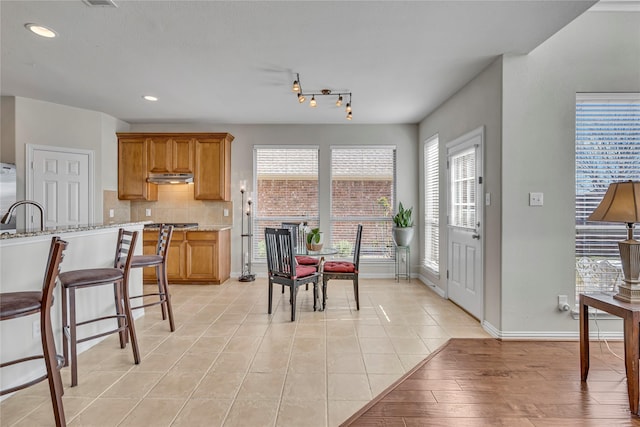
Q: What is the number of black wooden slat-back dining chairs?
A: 3